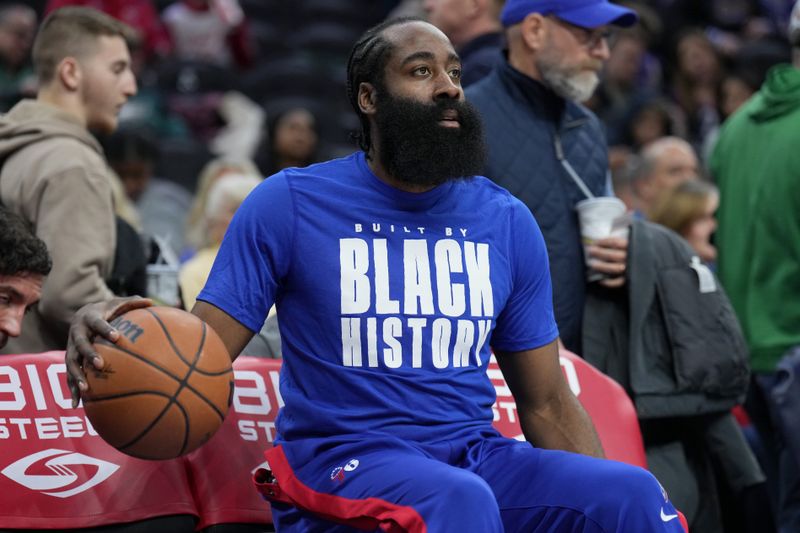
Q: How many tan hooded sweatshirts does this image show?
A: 1